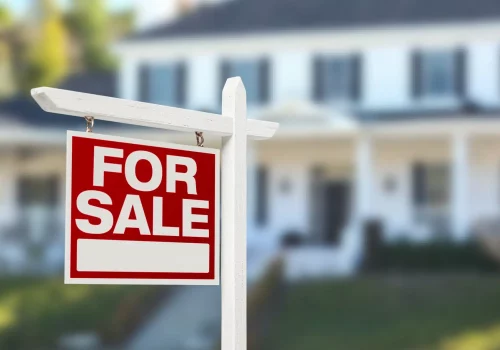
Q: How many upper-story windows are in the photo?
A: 4